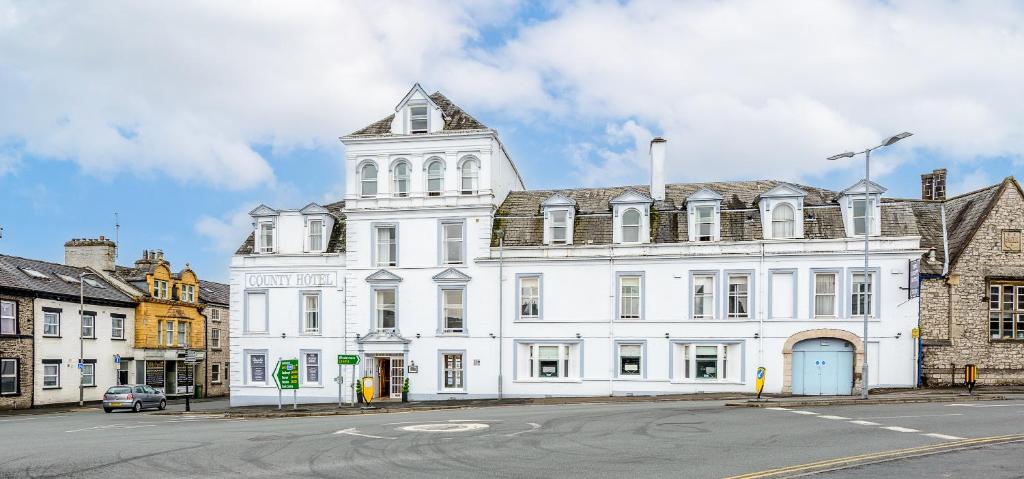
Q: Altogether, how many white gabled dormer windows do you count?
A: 8